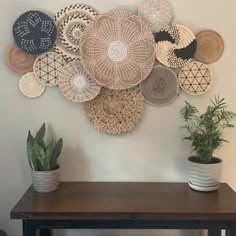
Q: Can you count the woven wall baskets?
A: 13